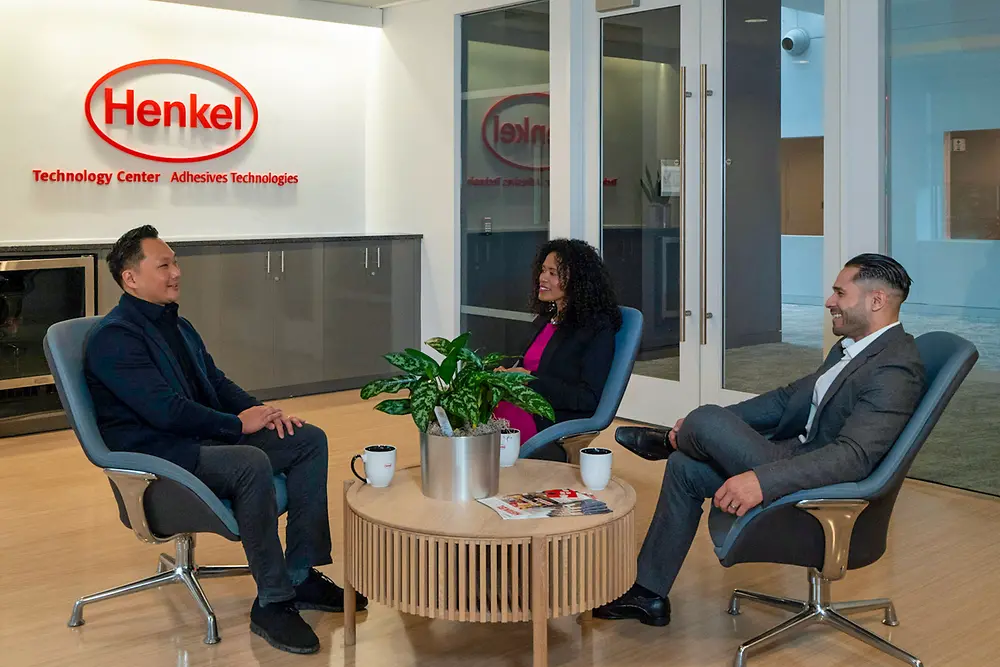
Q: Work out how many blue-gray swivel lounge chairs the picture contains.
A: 3